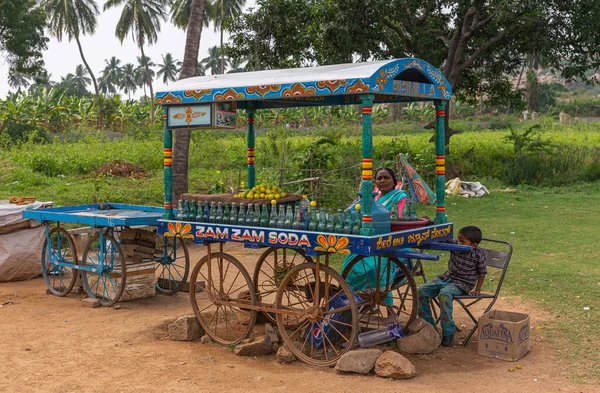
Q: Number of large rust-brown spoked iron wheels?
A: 4